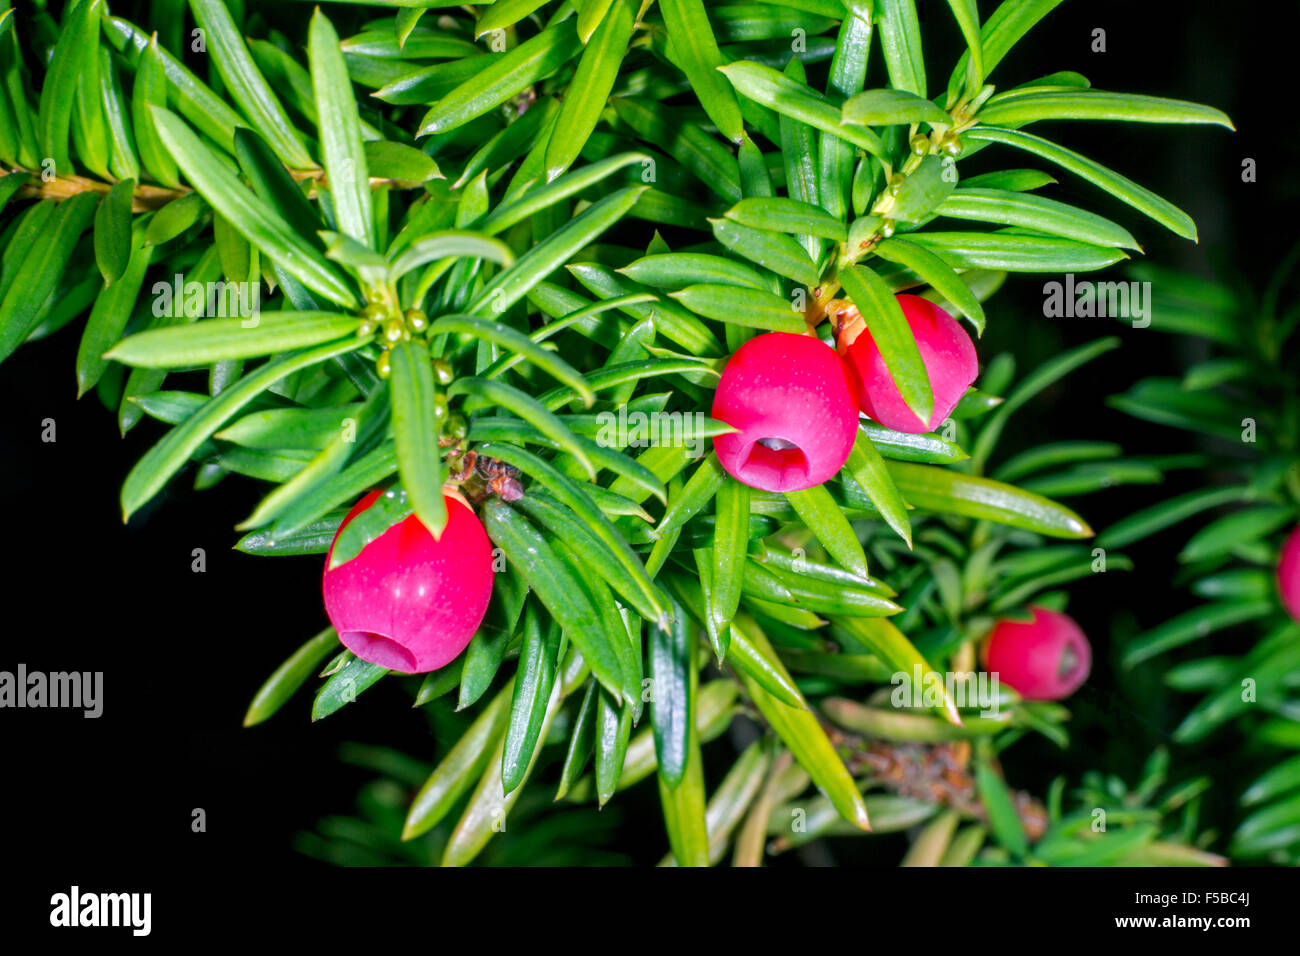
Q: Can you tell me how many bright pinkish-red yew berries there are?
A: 5